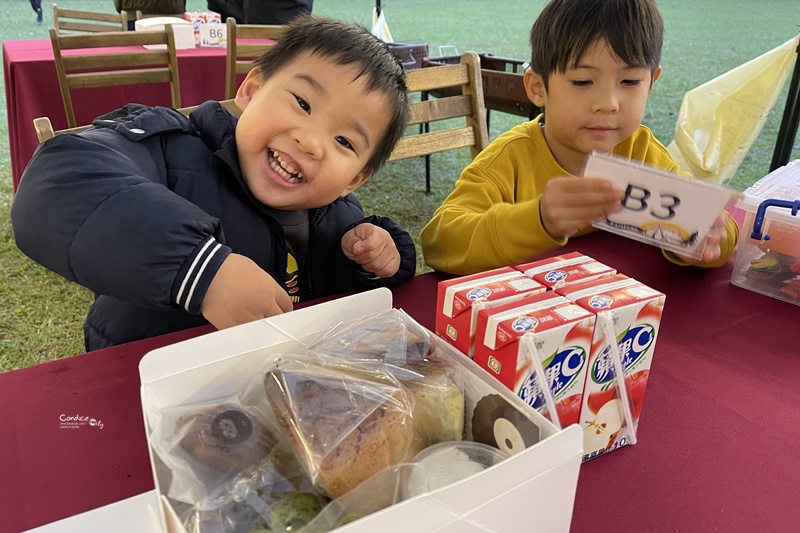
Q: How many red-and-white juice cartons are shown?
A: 4